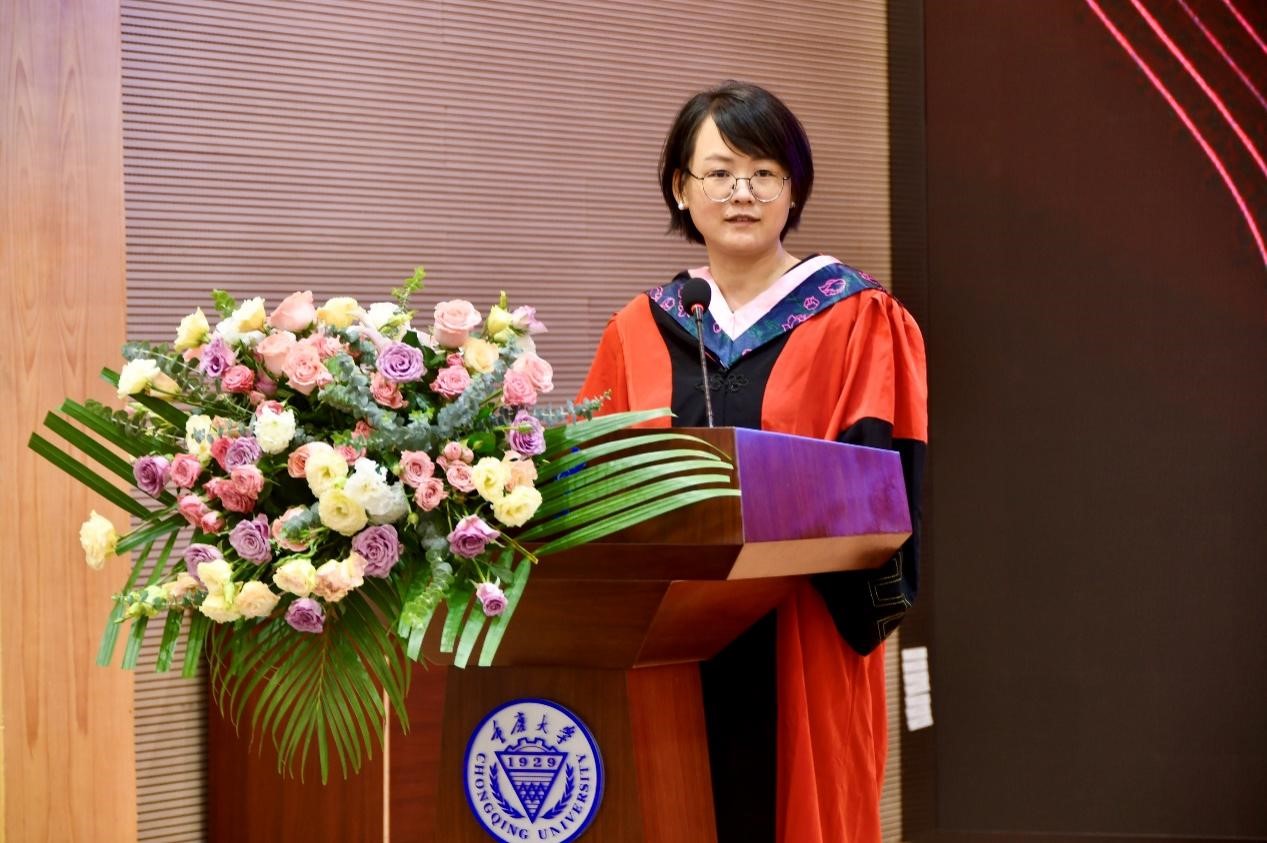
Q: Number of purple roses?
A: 11